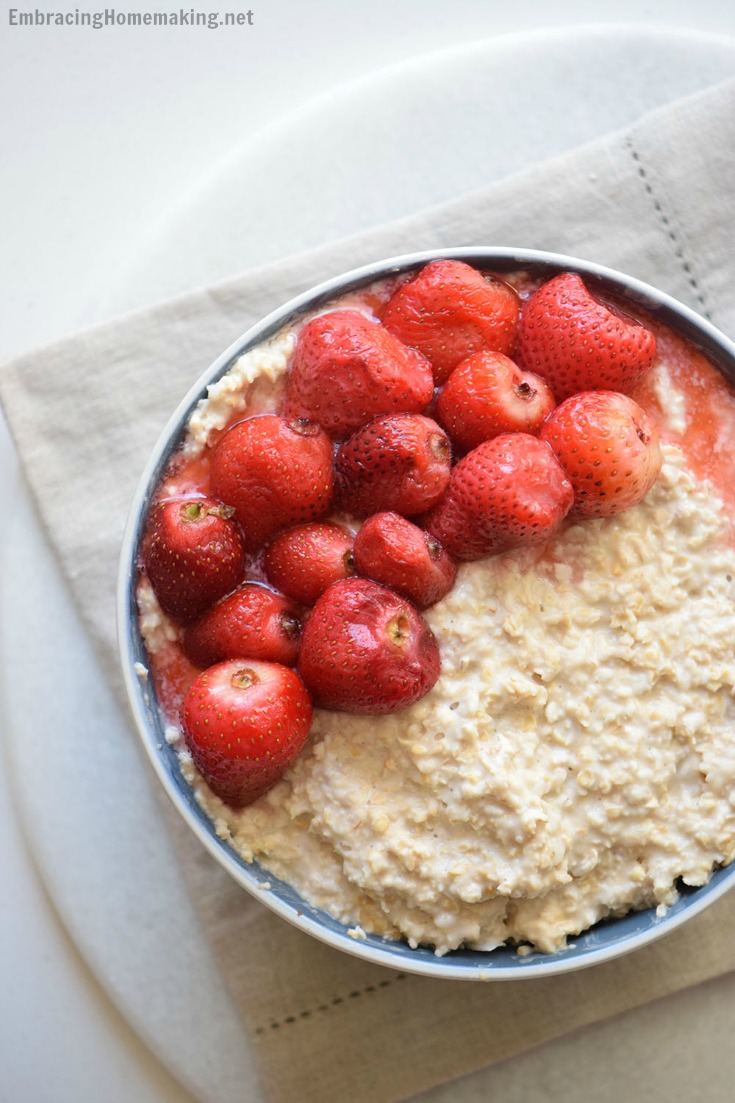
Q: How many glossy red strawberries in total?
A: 14